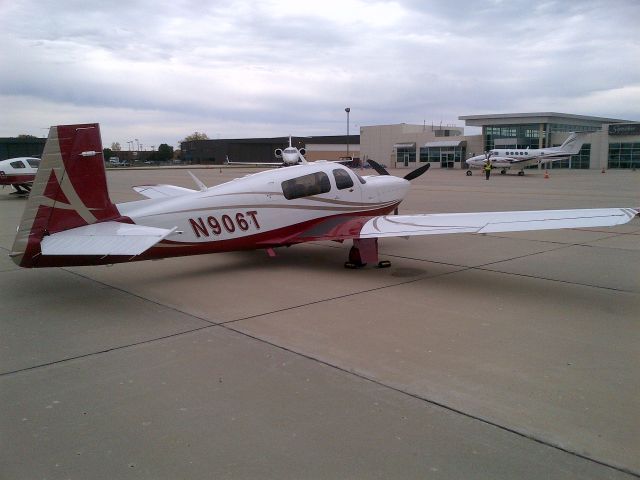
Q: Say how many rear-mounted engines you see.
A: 2